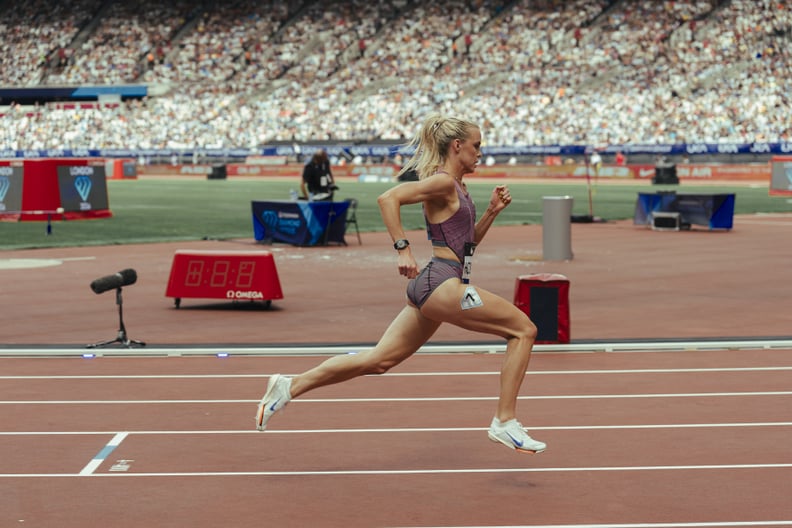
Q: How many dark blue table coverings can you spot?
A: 2